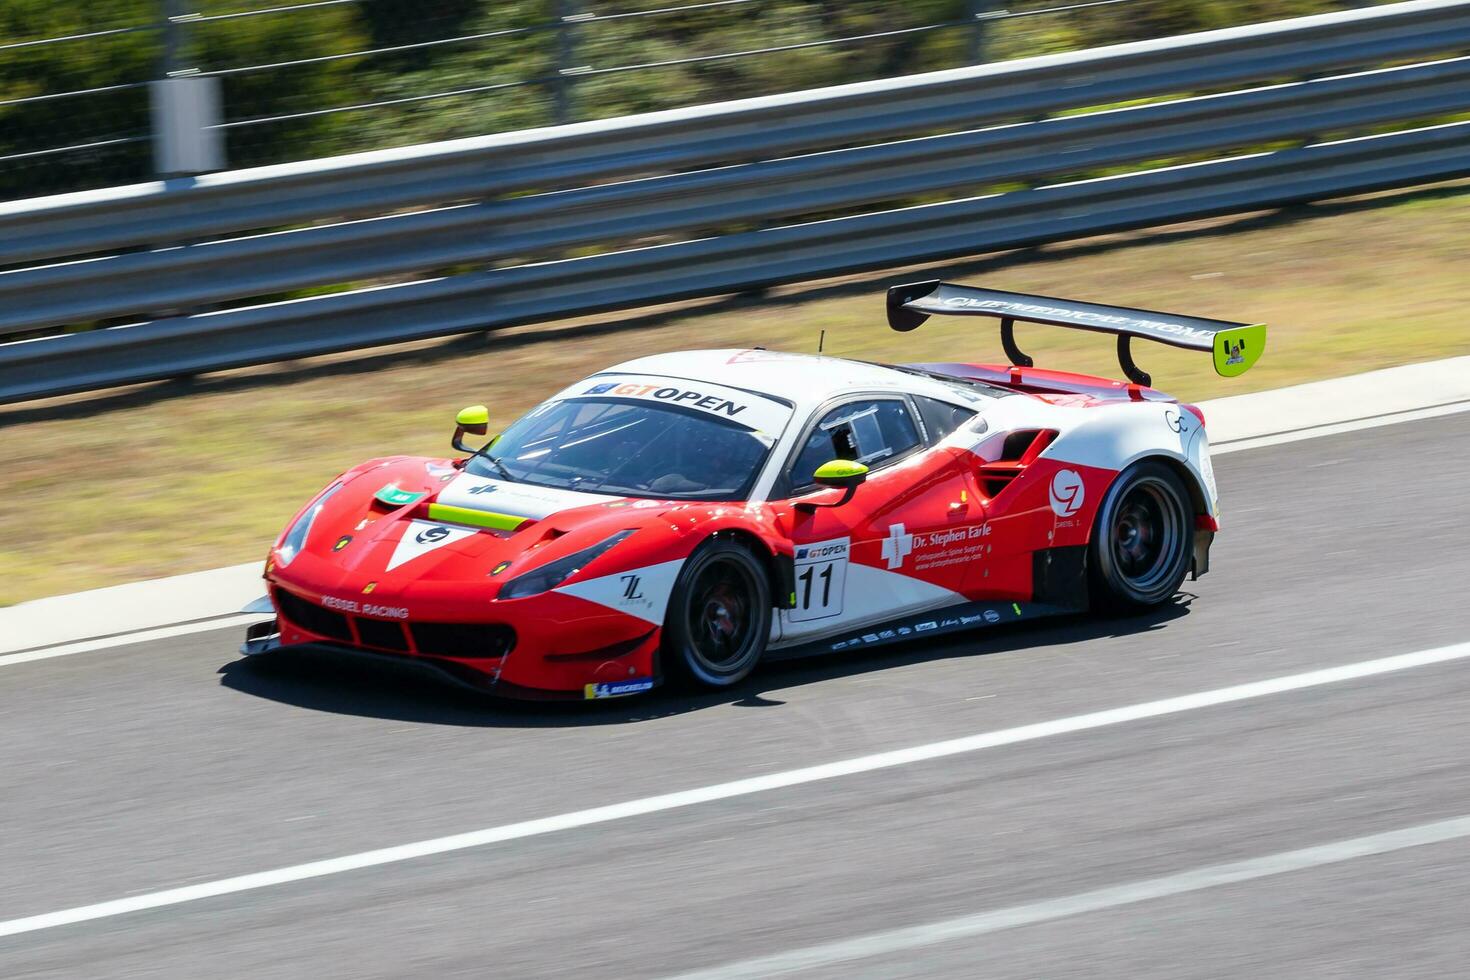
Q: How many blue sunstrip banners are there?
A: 0